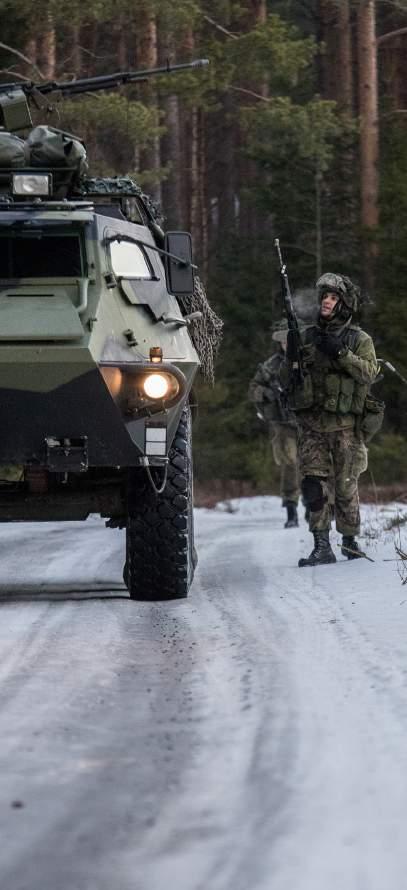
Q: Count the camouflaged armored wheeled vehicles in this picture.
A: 1